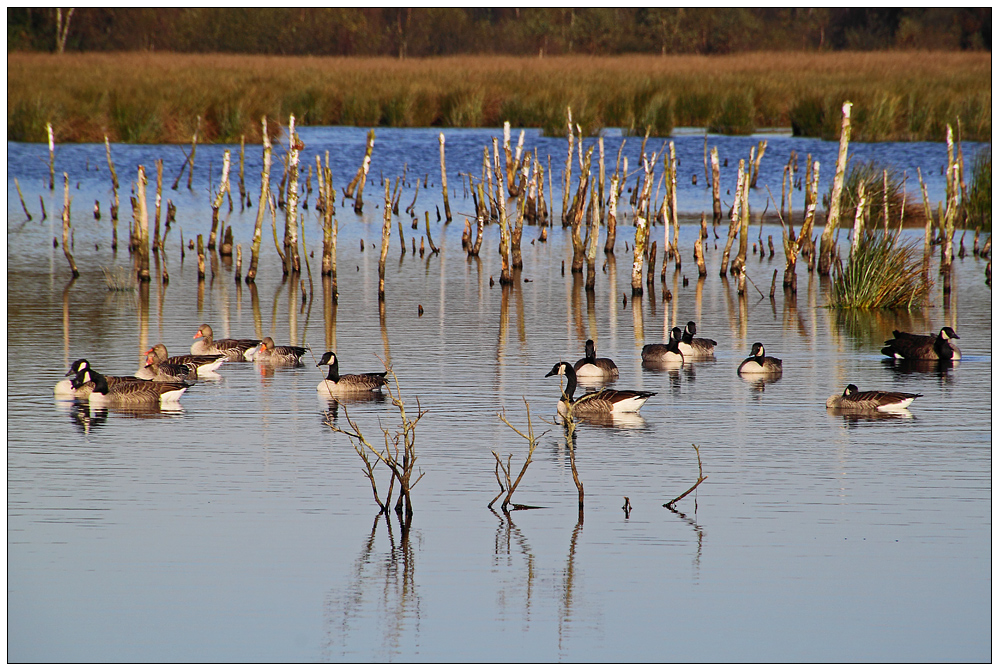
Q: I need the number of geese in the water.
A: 14